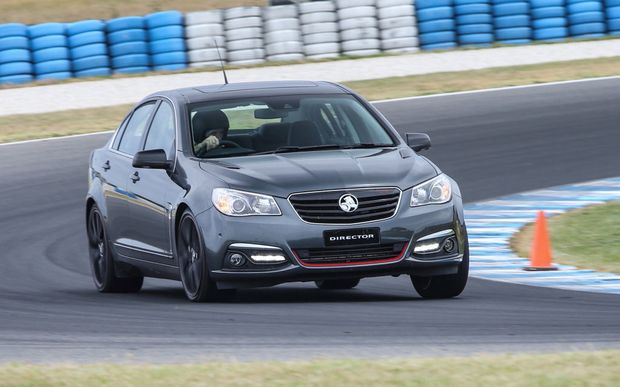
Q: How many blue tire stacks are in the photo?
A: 11